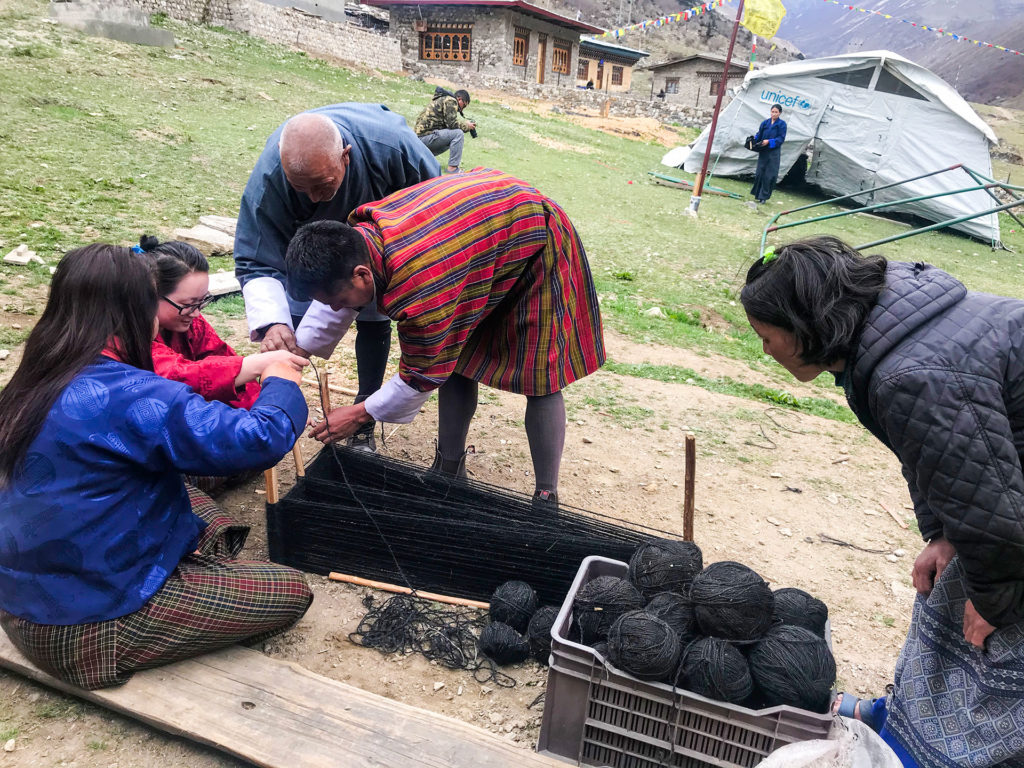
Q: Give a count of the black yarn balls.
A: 11